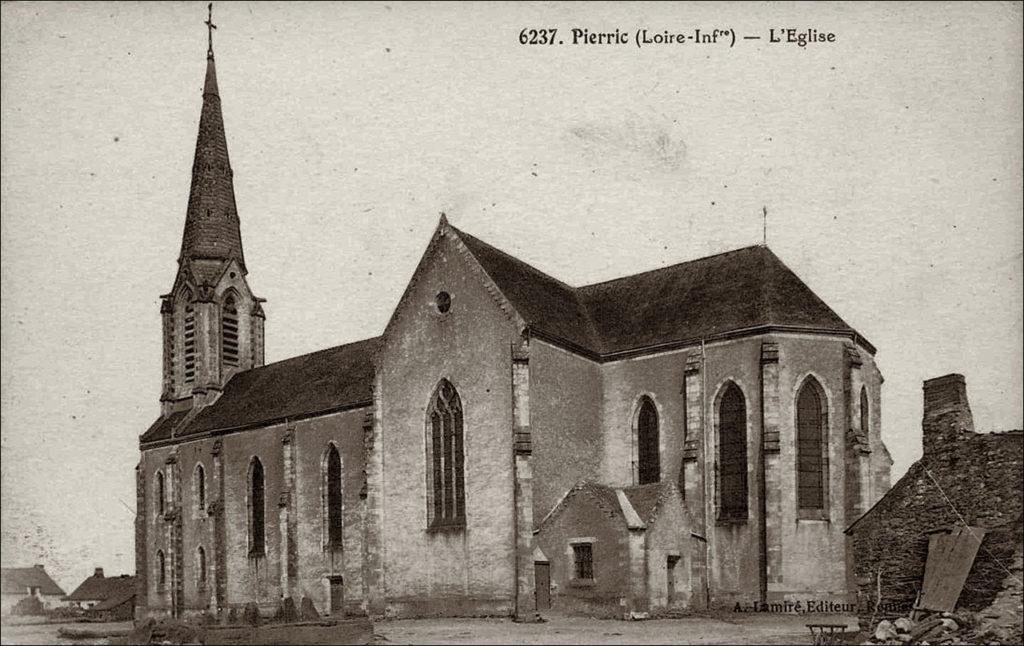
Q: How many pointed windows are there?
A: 13